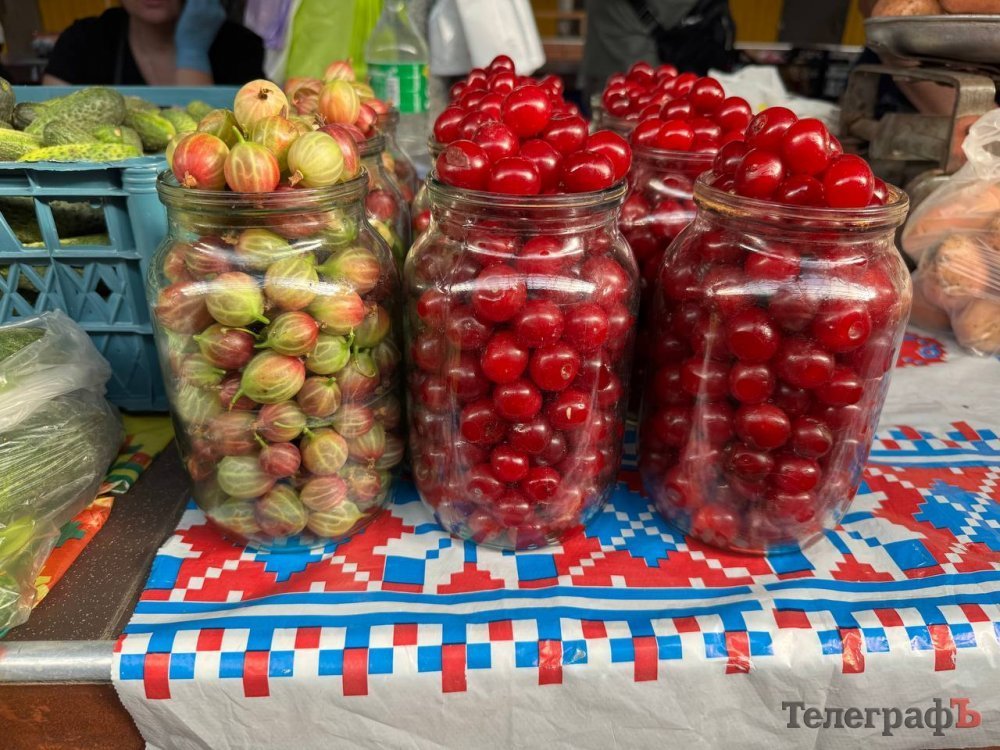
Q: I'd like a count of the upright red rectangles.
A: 9